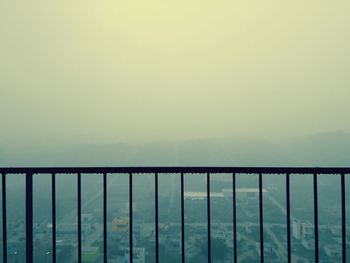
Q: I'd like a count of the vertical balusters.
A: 14